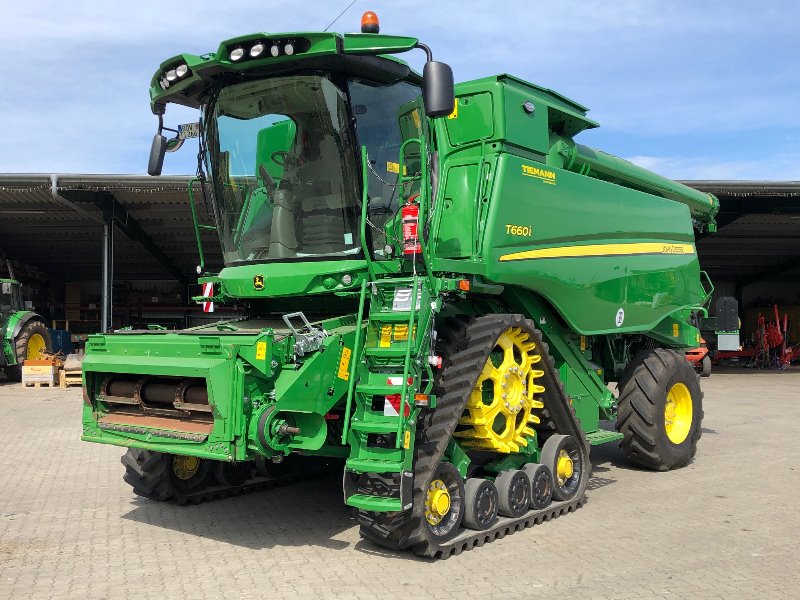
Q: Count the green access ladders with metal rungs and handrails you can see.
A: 1